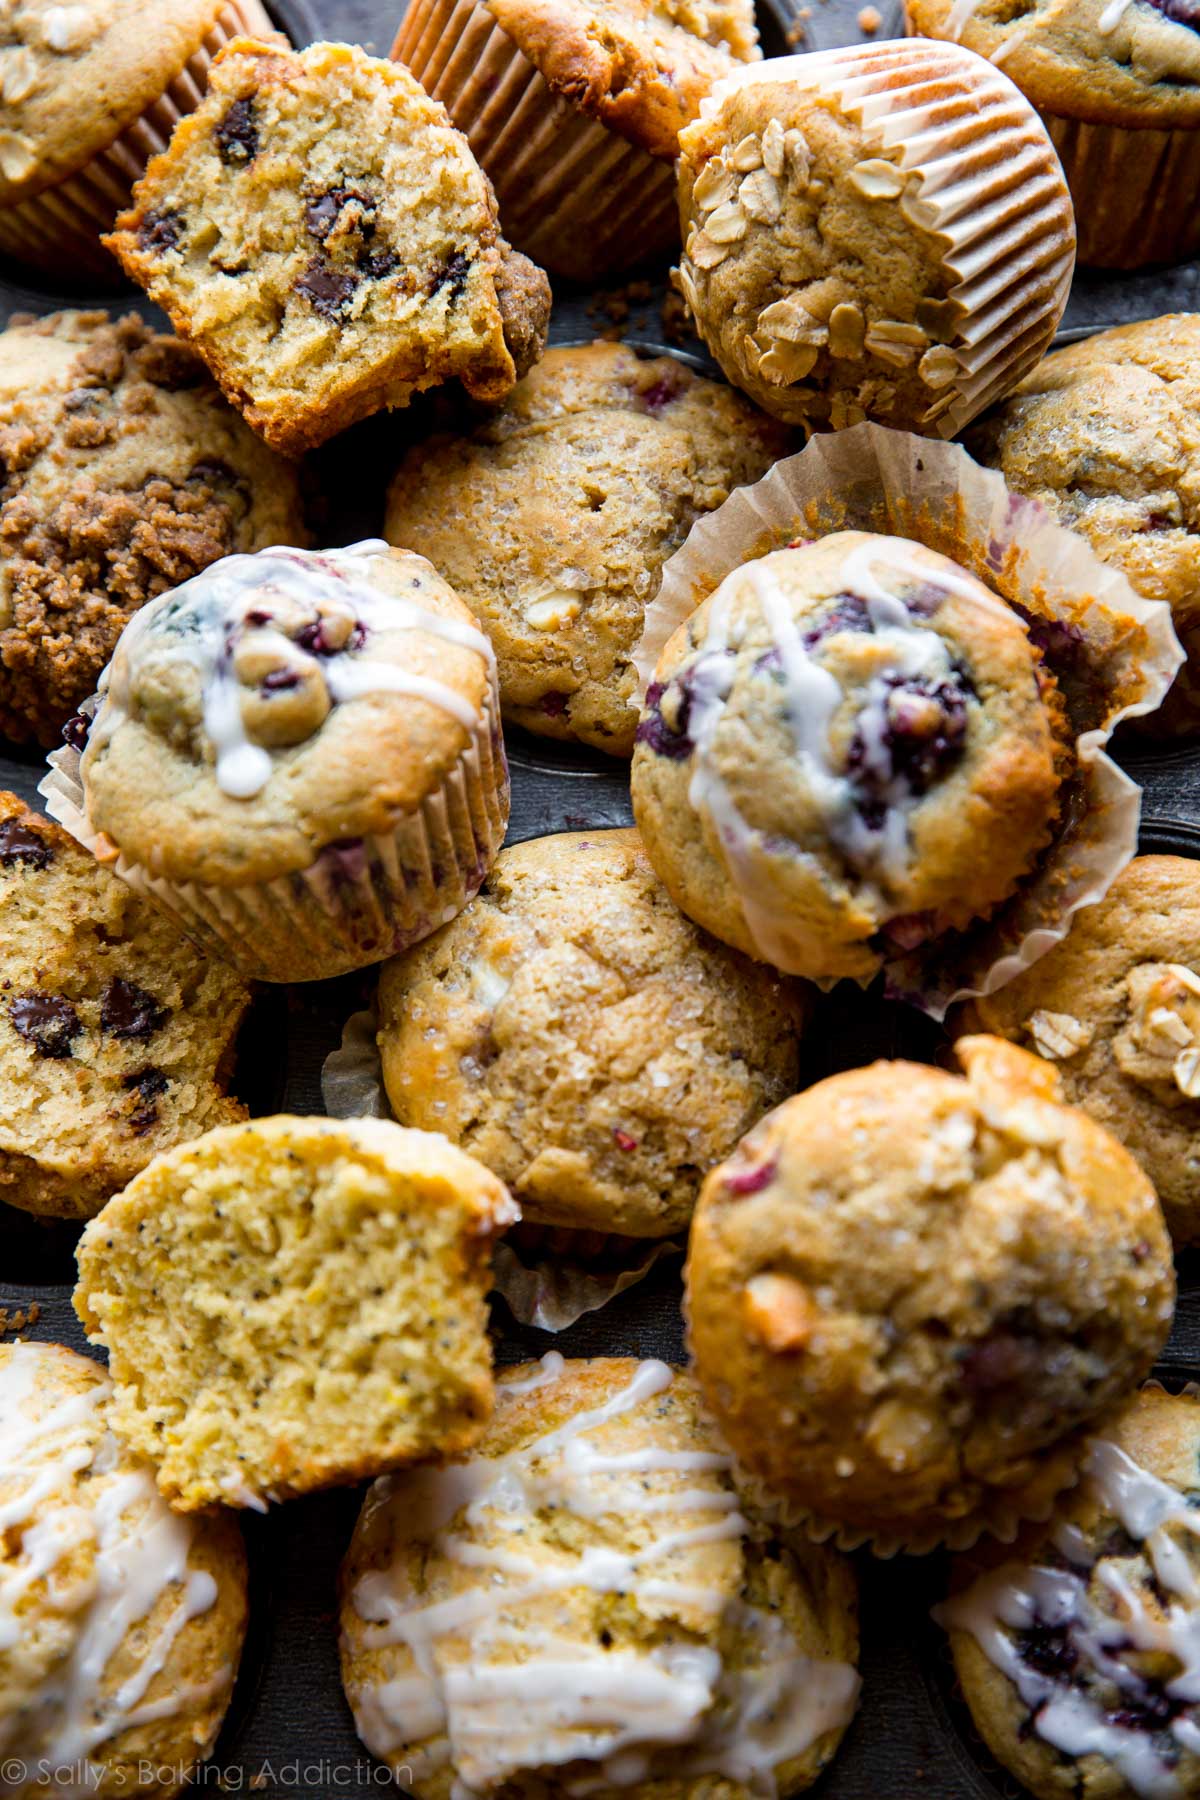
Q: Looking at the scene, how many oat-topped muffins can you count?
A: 3